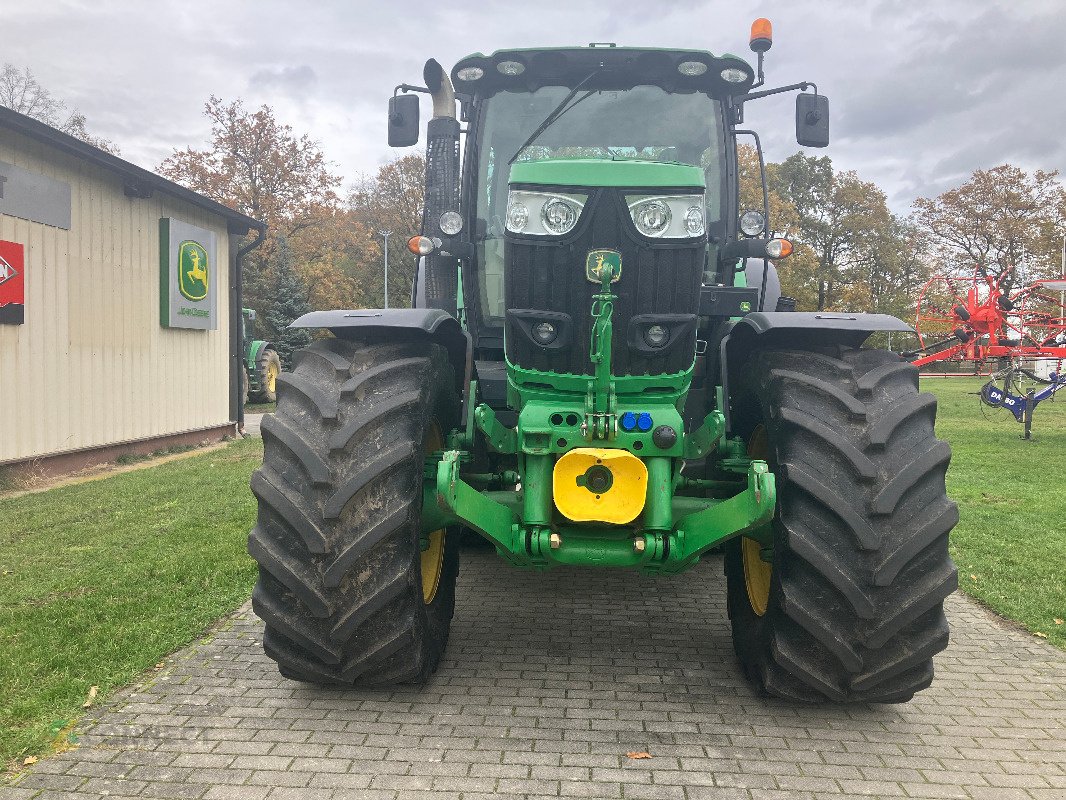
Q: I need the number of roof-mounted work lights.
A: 4